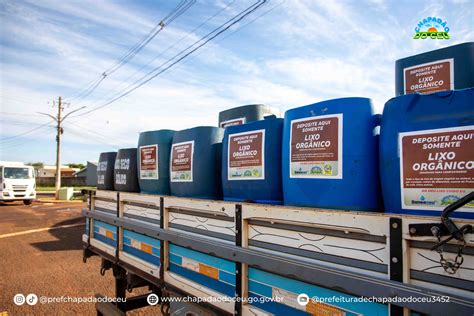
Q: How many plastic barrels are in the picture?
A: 9